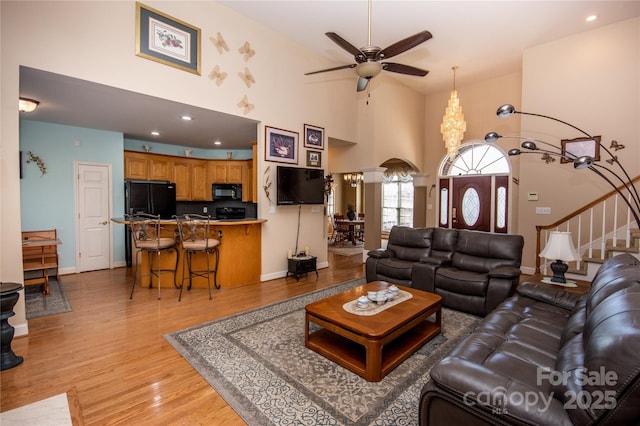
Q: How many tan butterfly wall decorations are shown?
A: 5